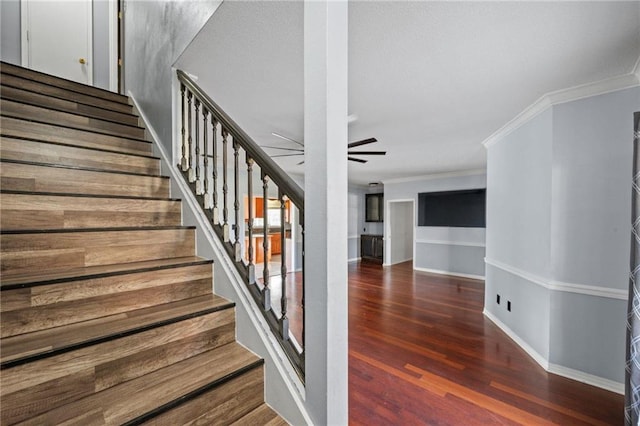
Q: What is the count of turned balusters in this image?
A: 11